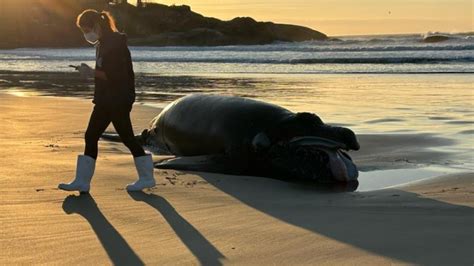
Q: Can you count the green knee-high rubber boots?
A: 0